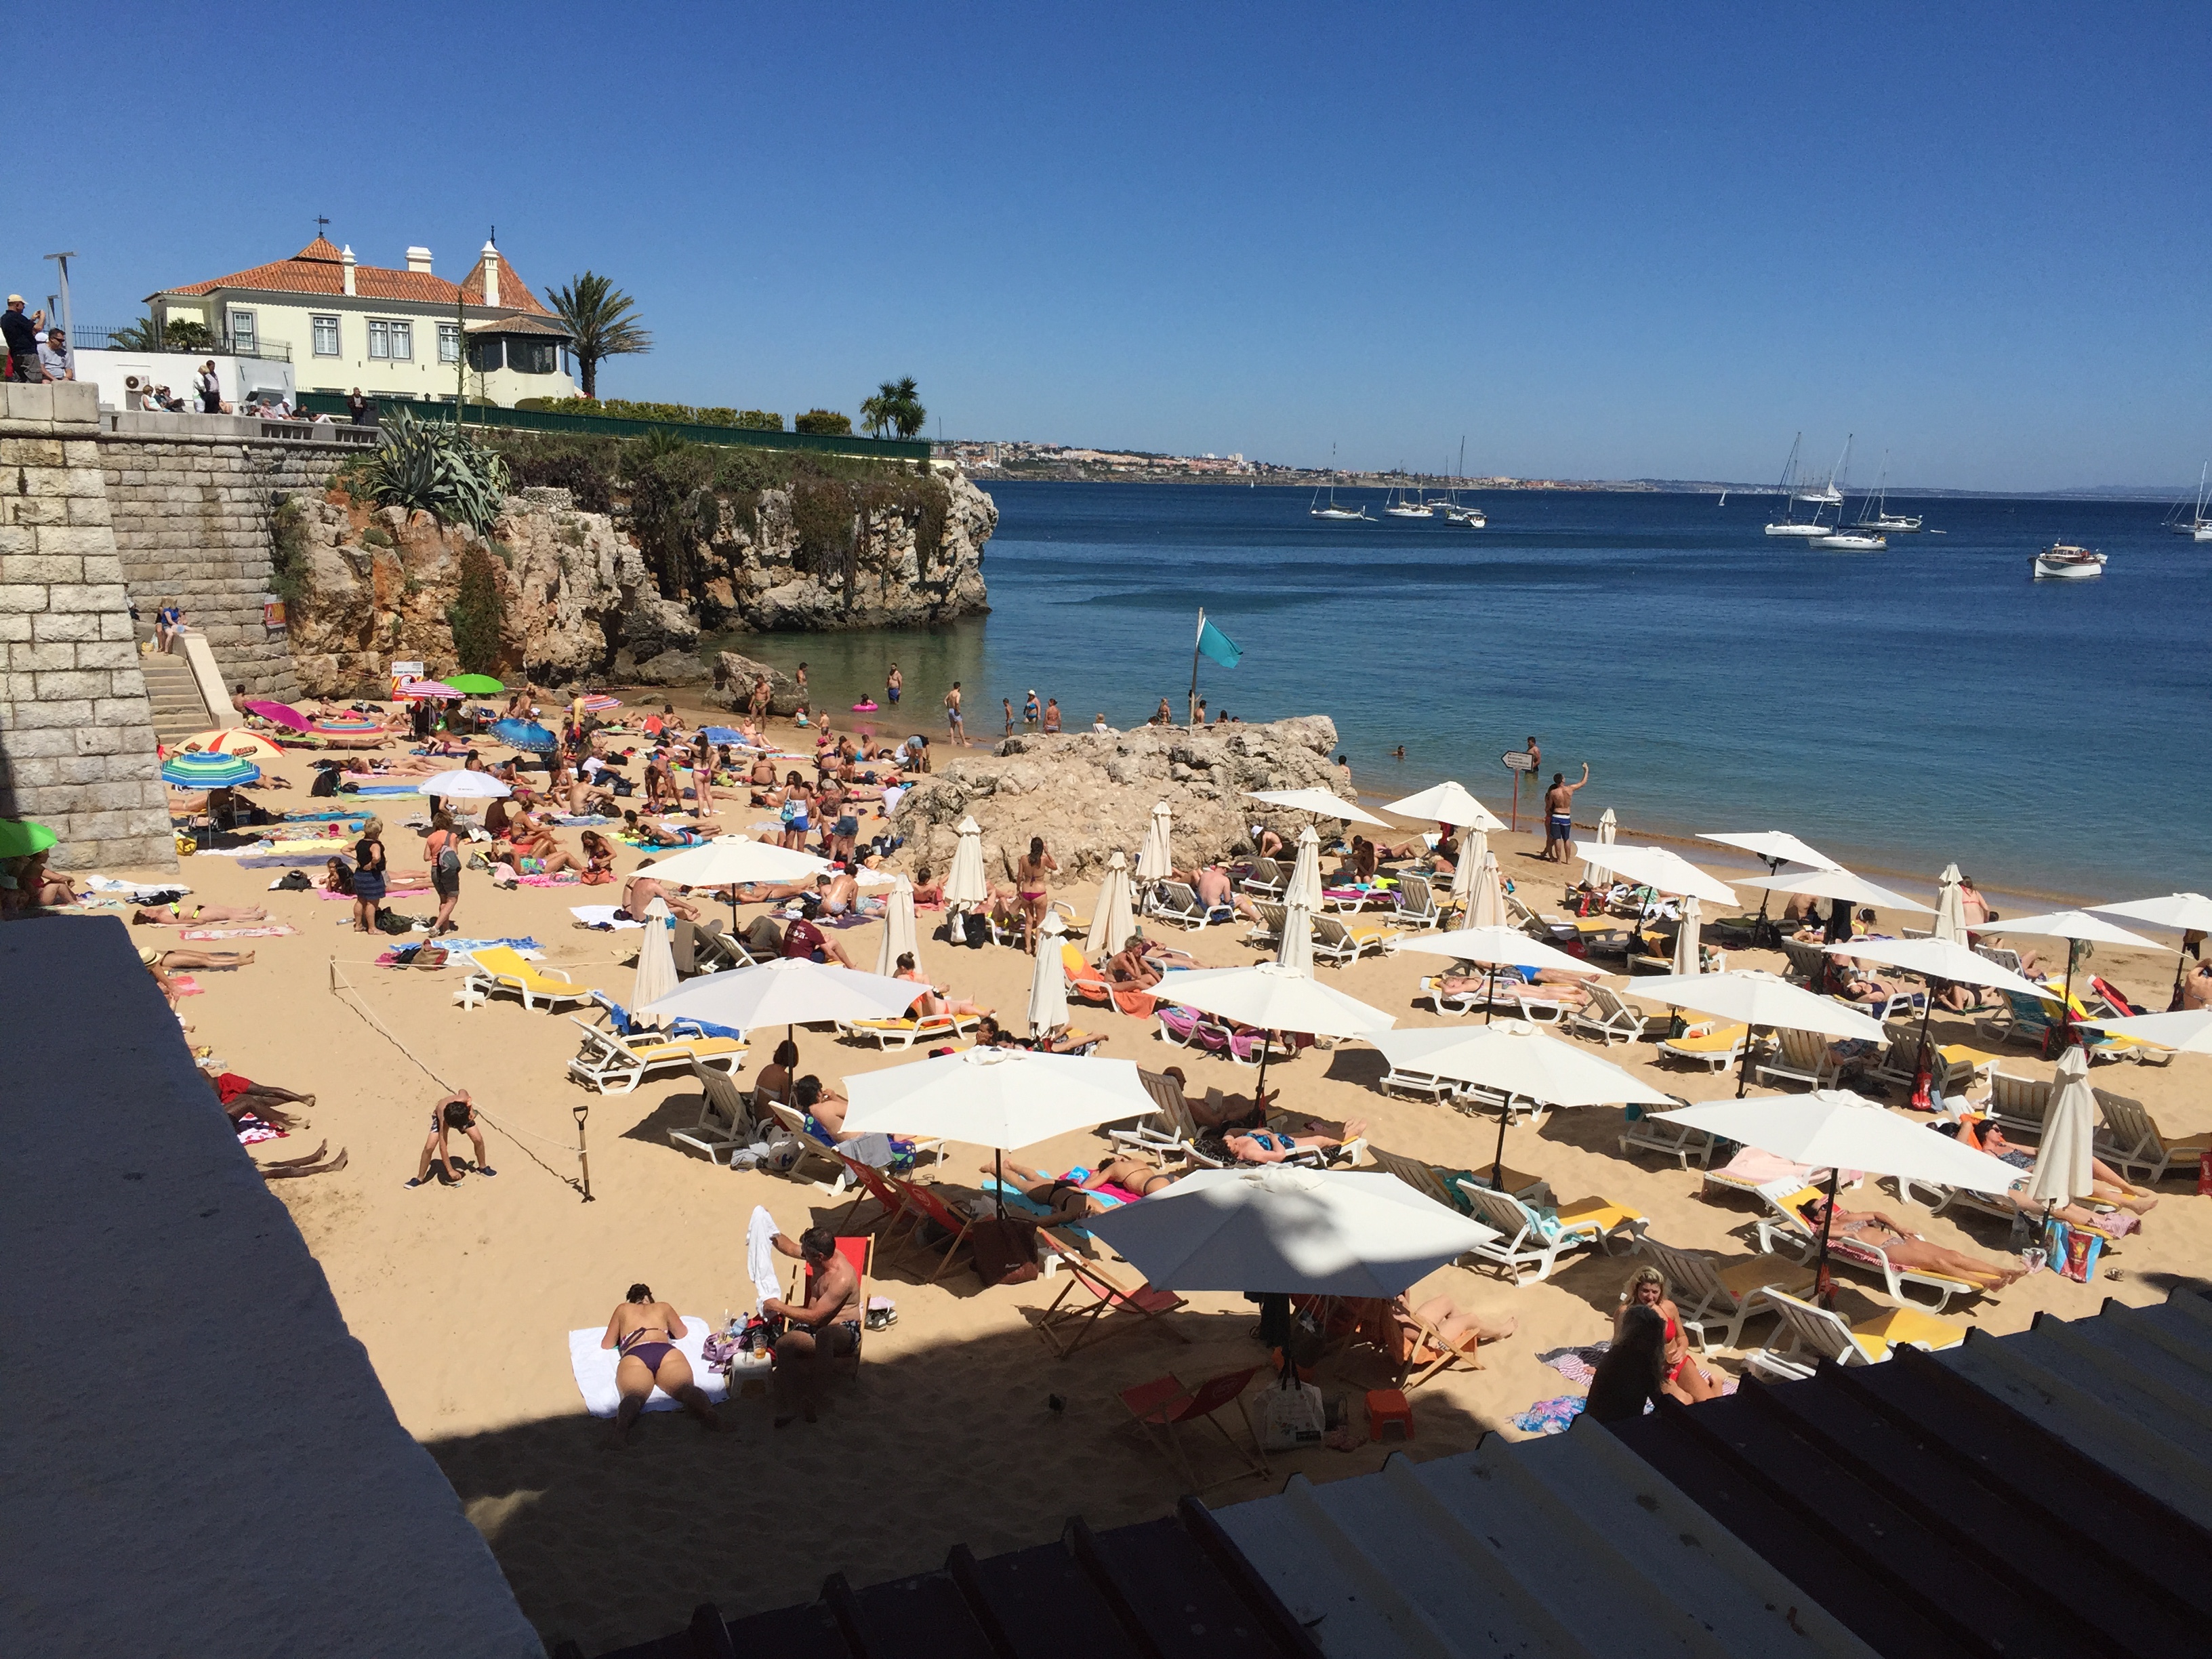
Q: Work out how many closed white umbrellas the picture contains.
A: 14